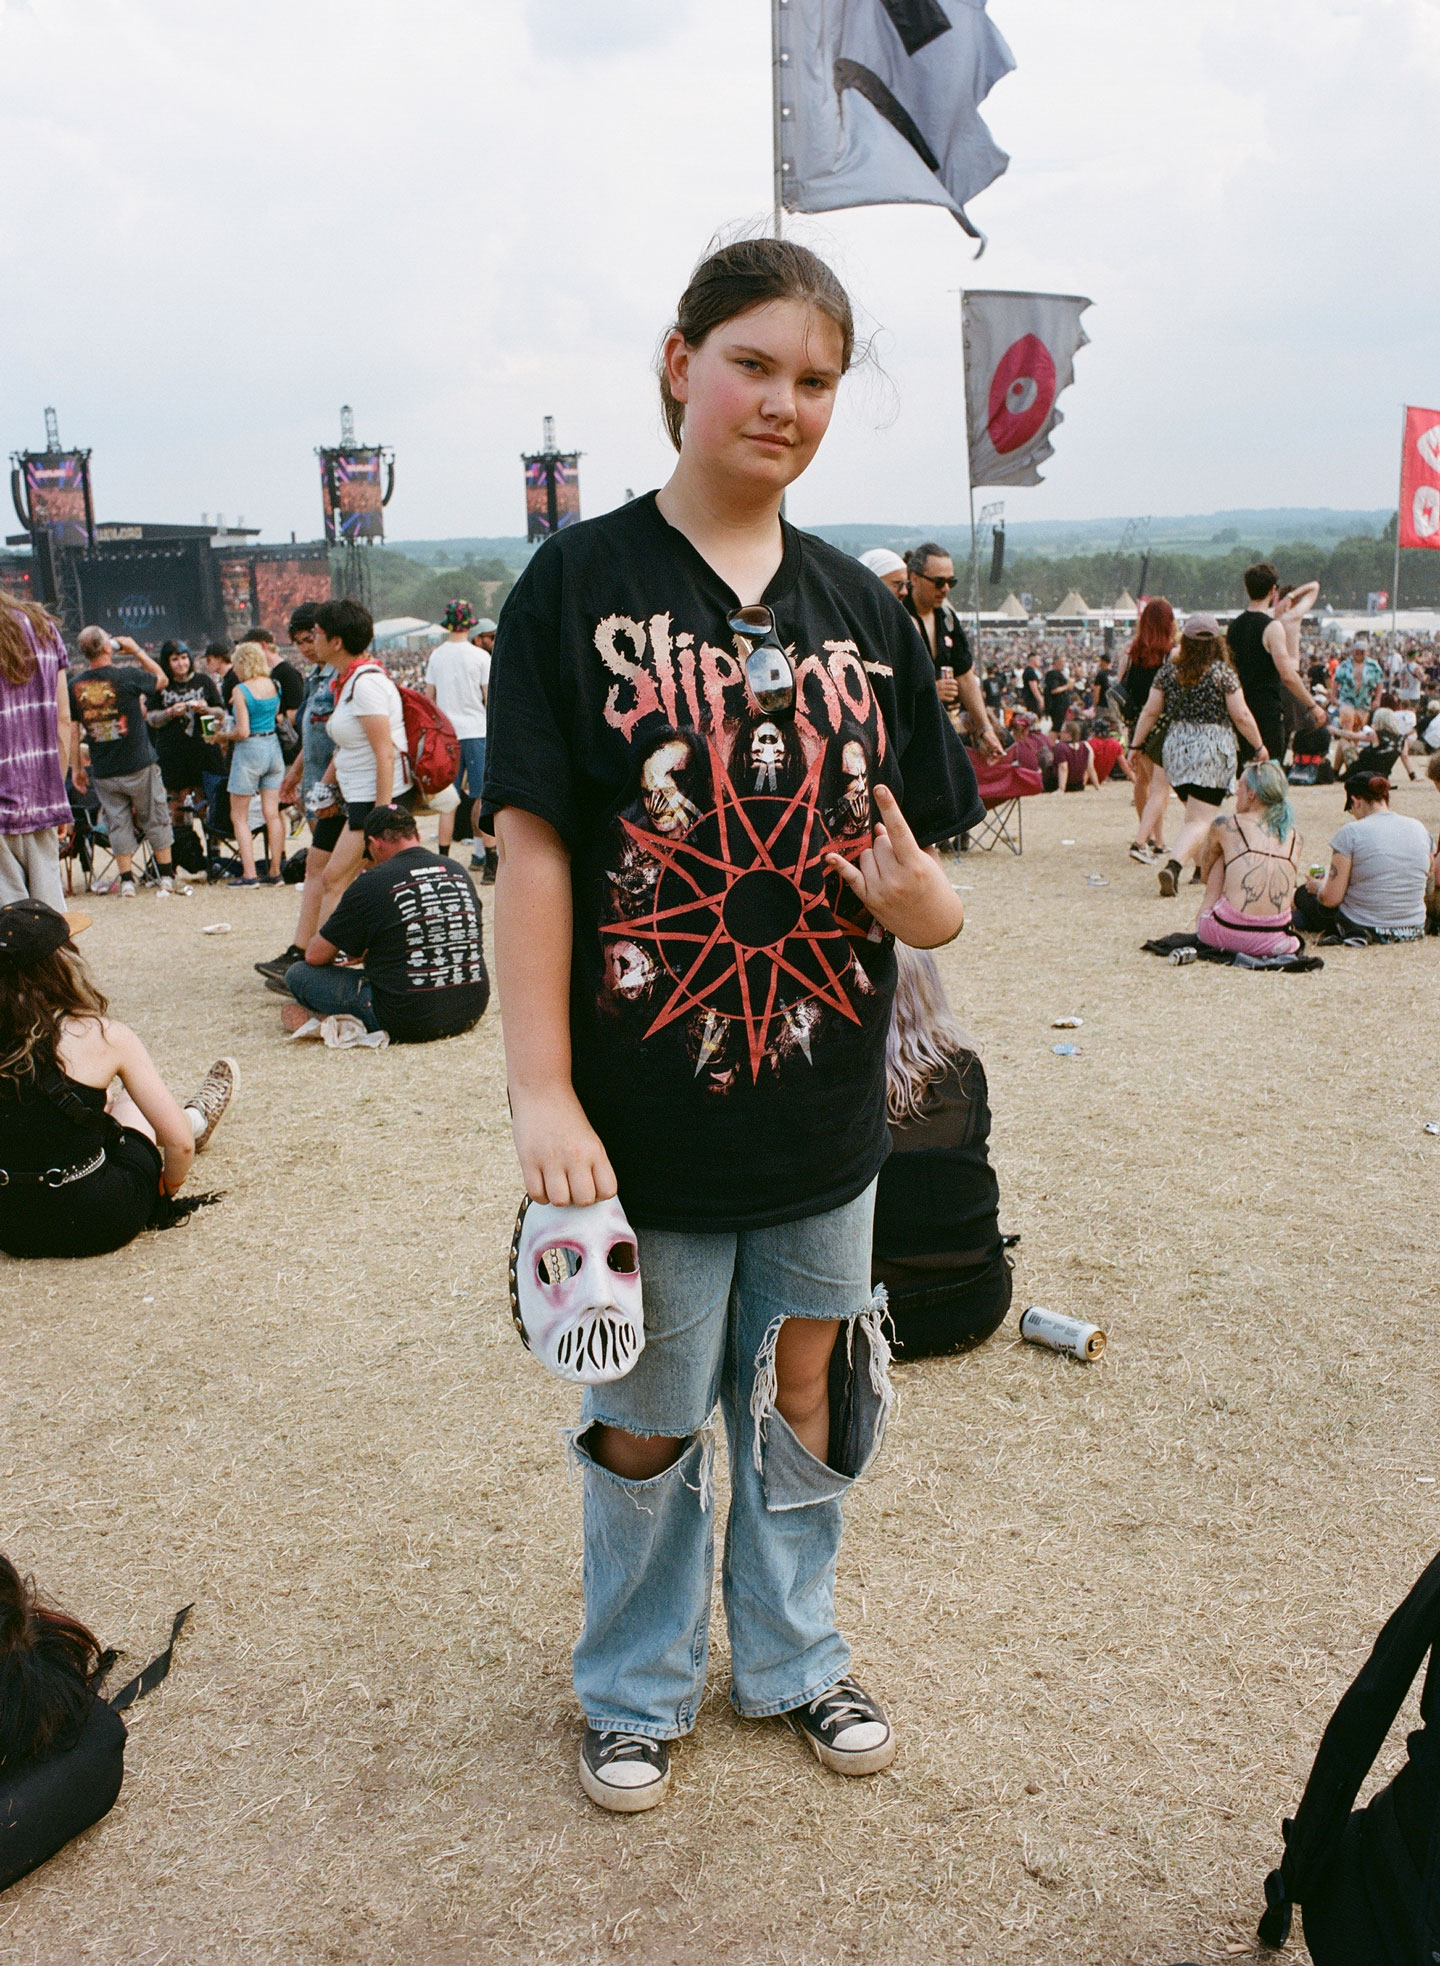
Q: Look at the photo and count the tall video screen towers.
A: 3